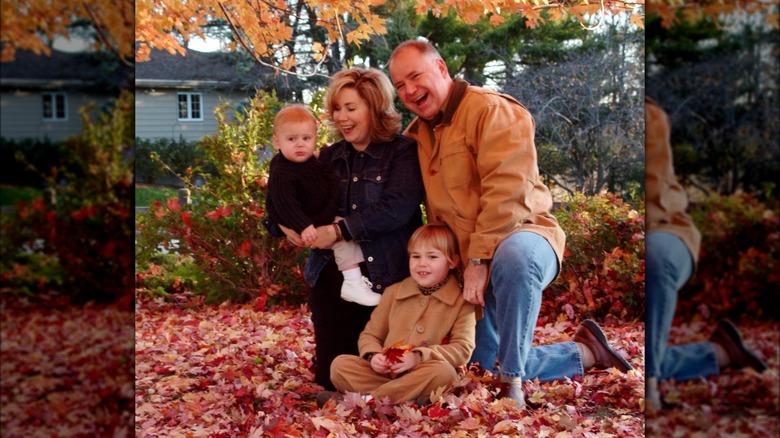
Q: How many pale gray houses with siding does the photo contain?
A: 1